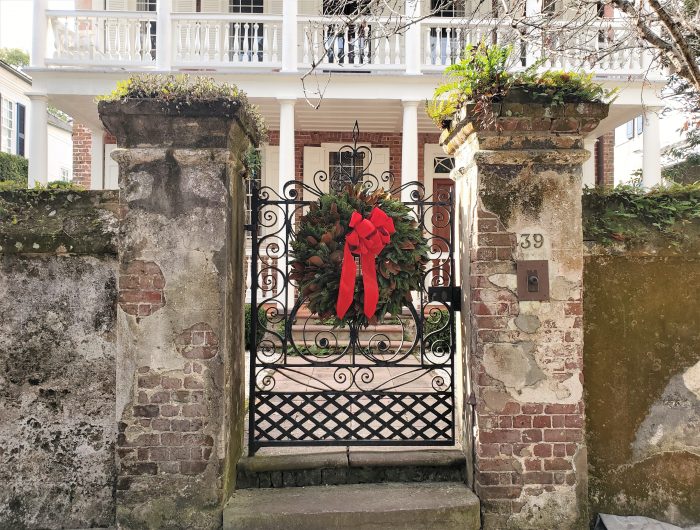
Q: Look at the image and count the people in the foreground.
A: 0